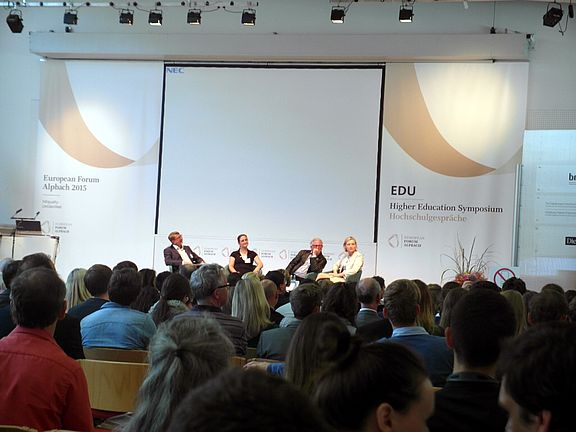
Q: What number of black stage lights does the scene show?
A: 9